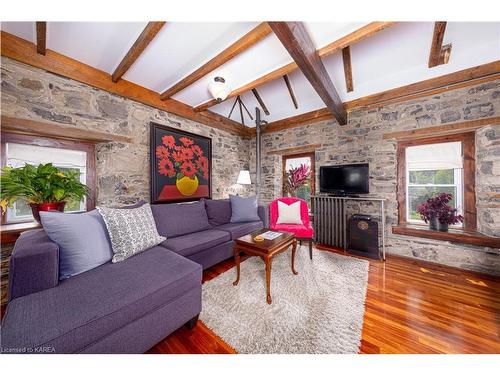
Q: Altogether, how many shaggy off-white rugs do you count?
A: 1